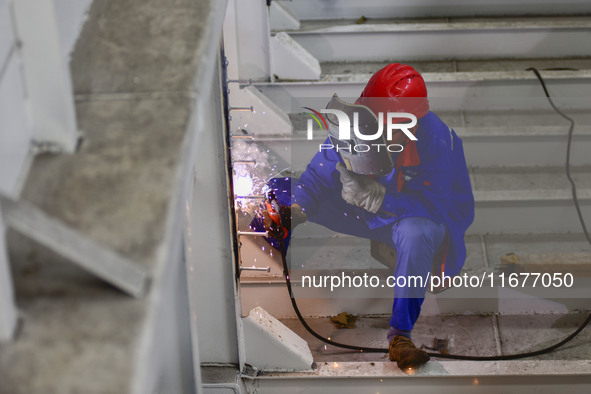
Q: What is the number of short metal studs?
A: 7